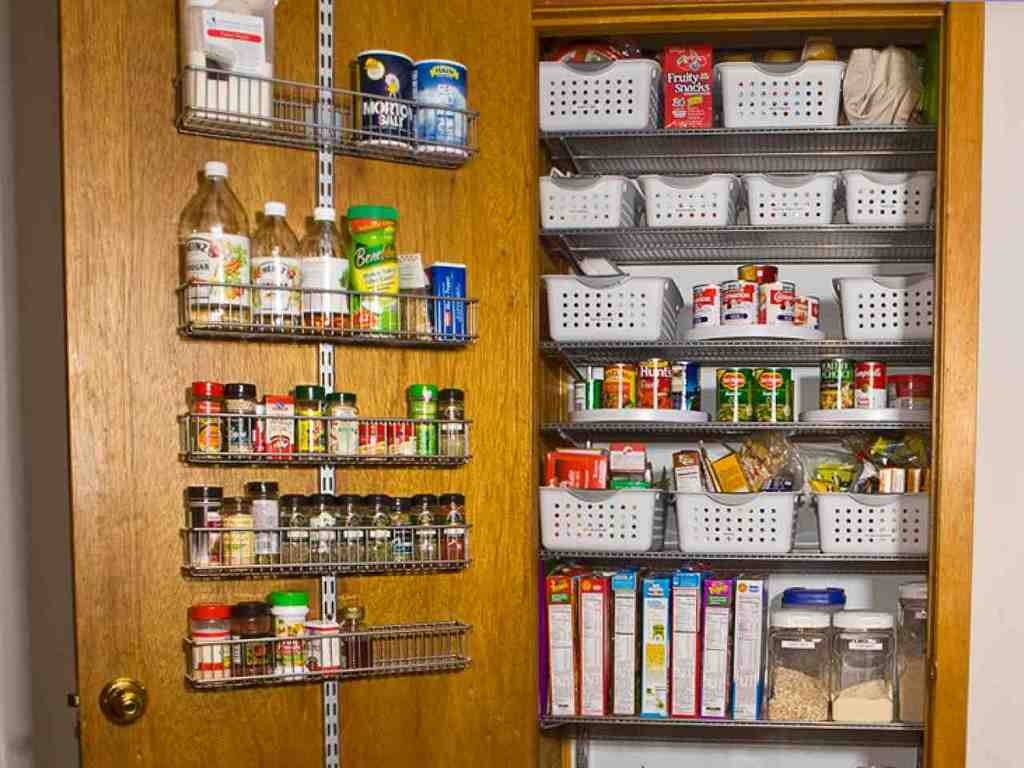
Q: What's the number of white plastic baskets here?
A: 11